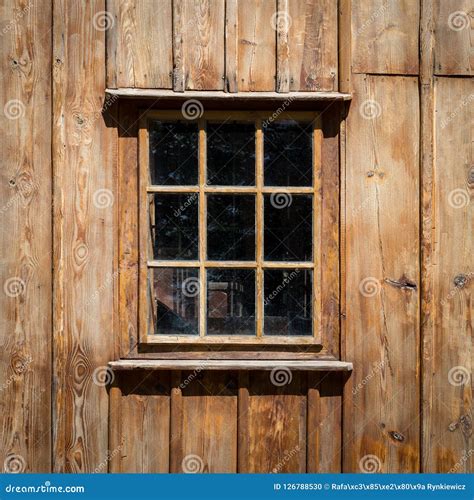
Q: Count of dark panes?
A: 9